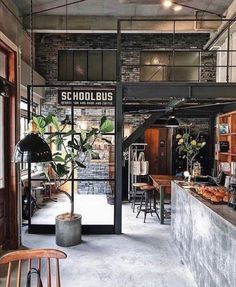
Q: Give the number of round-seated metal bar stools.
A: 2